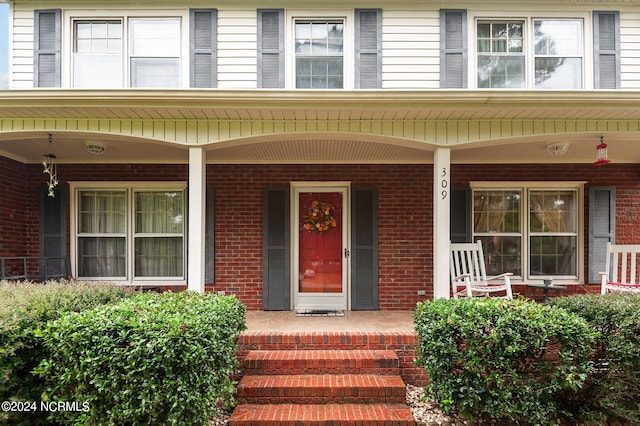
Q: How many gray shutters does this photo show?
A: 12